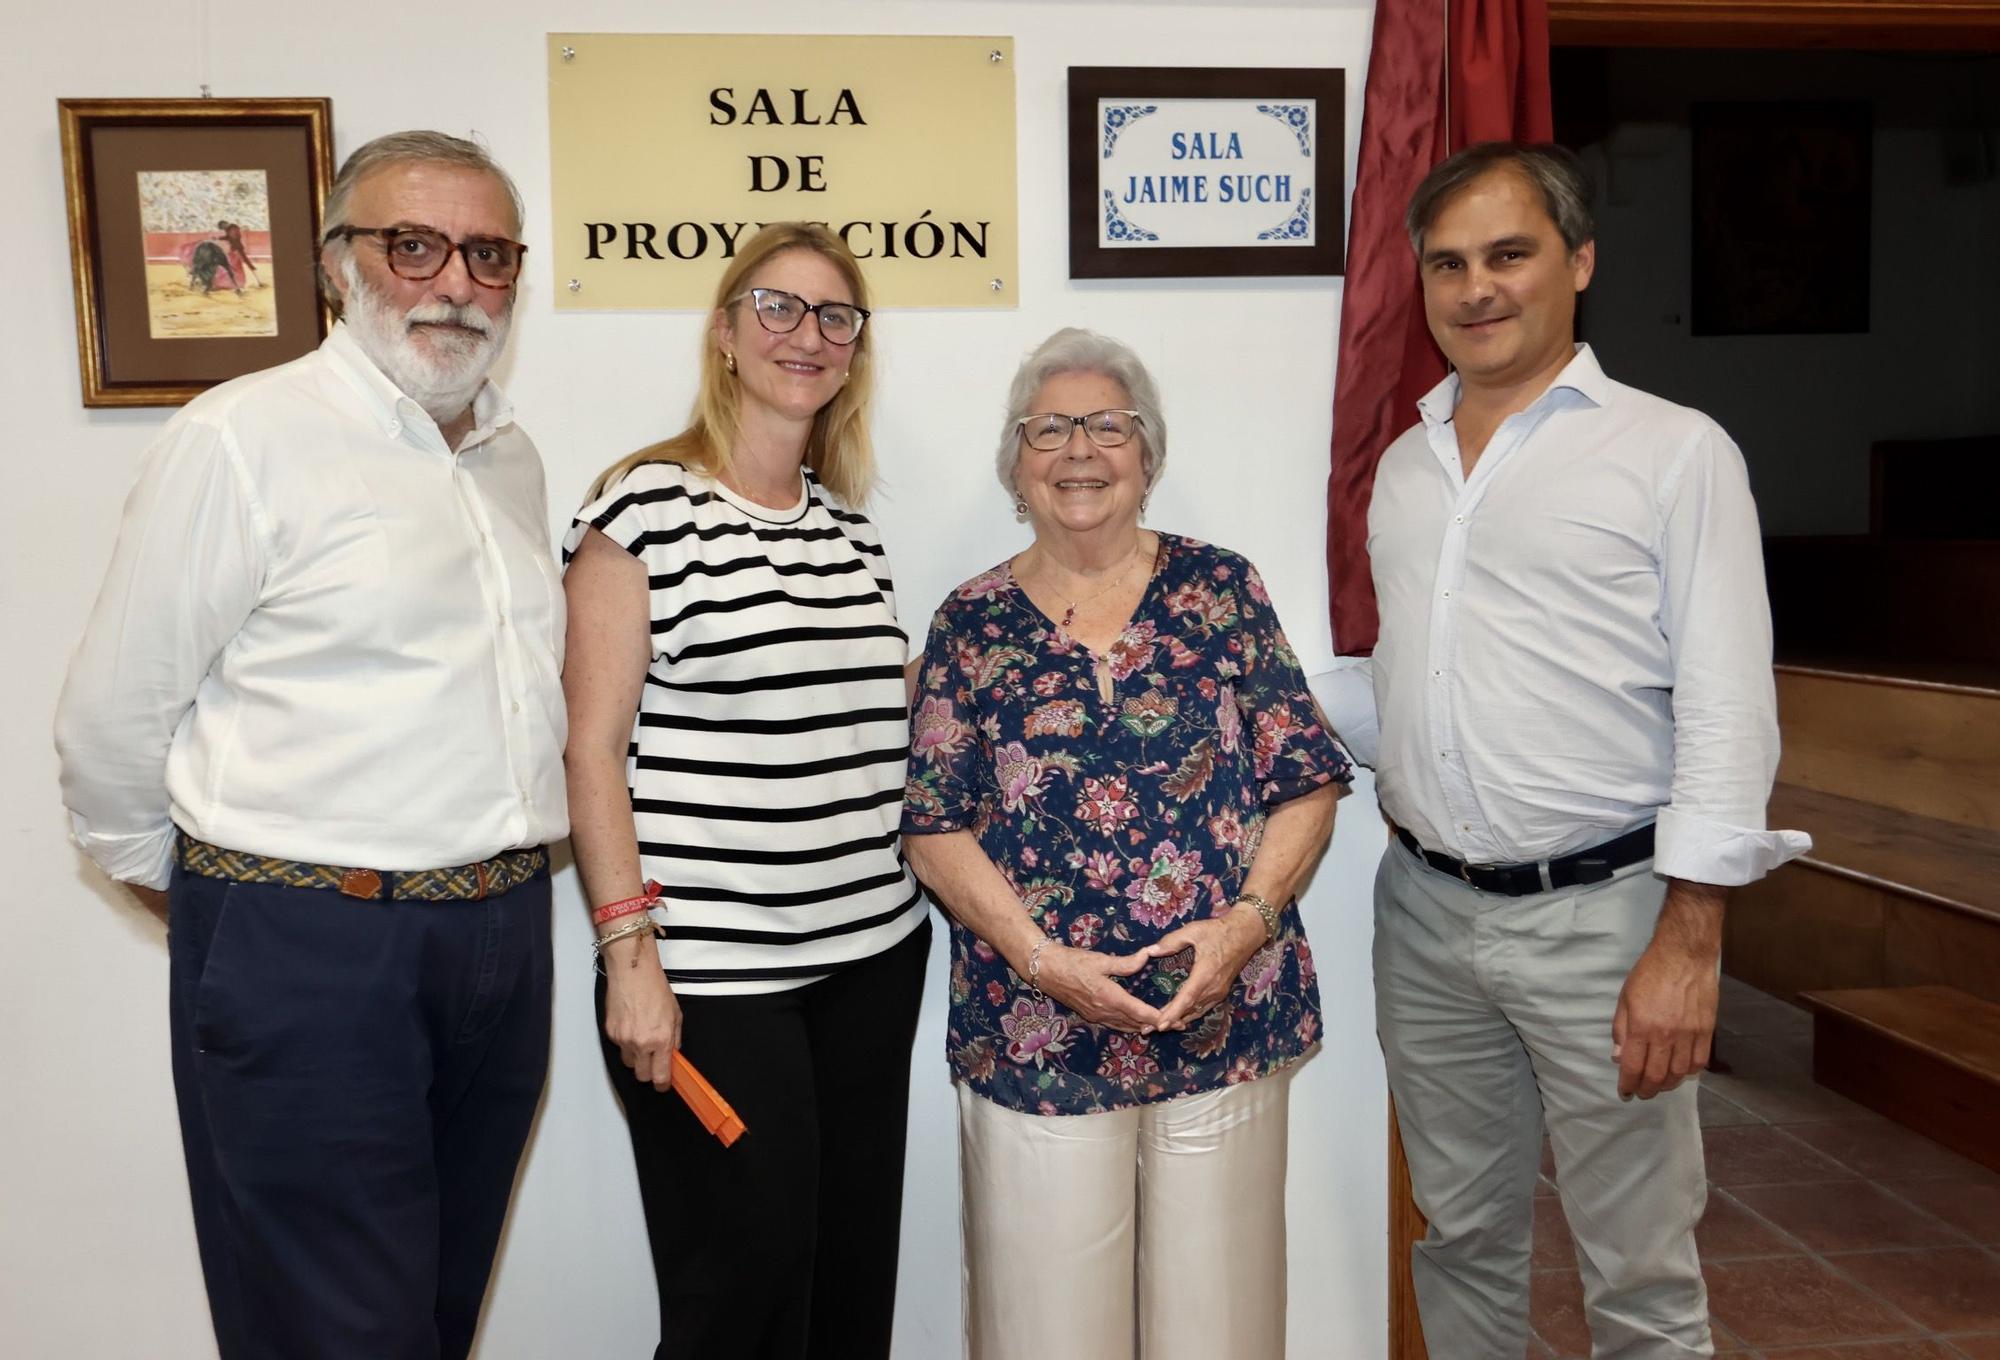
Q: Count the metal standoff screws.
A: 4